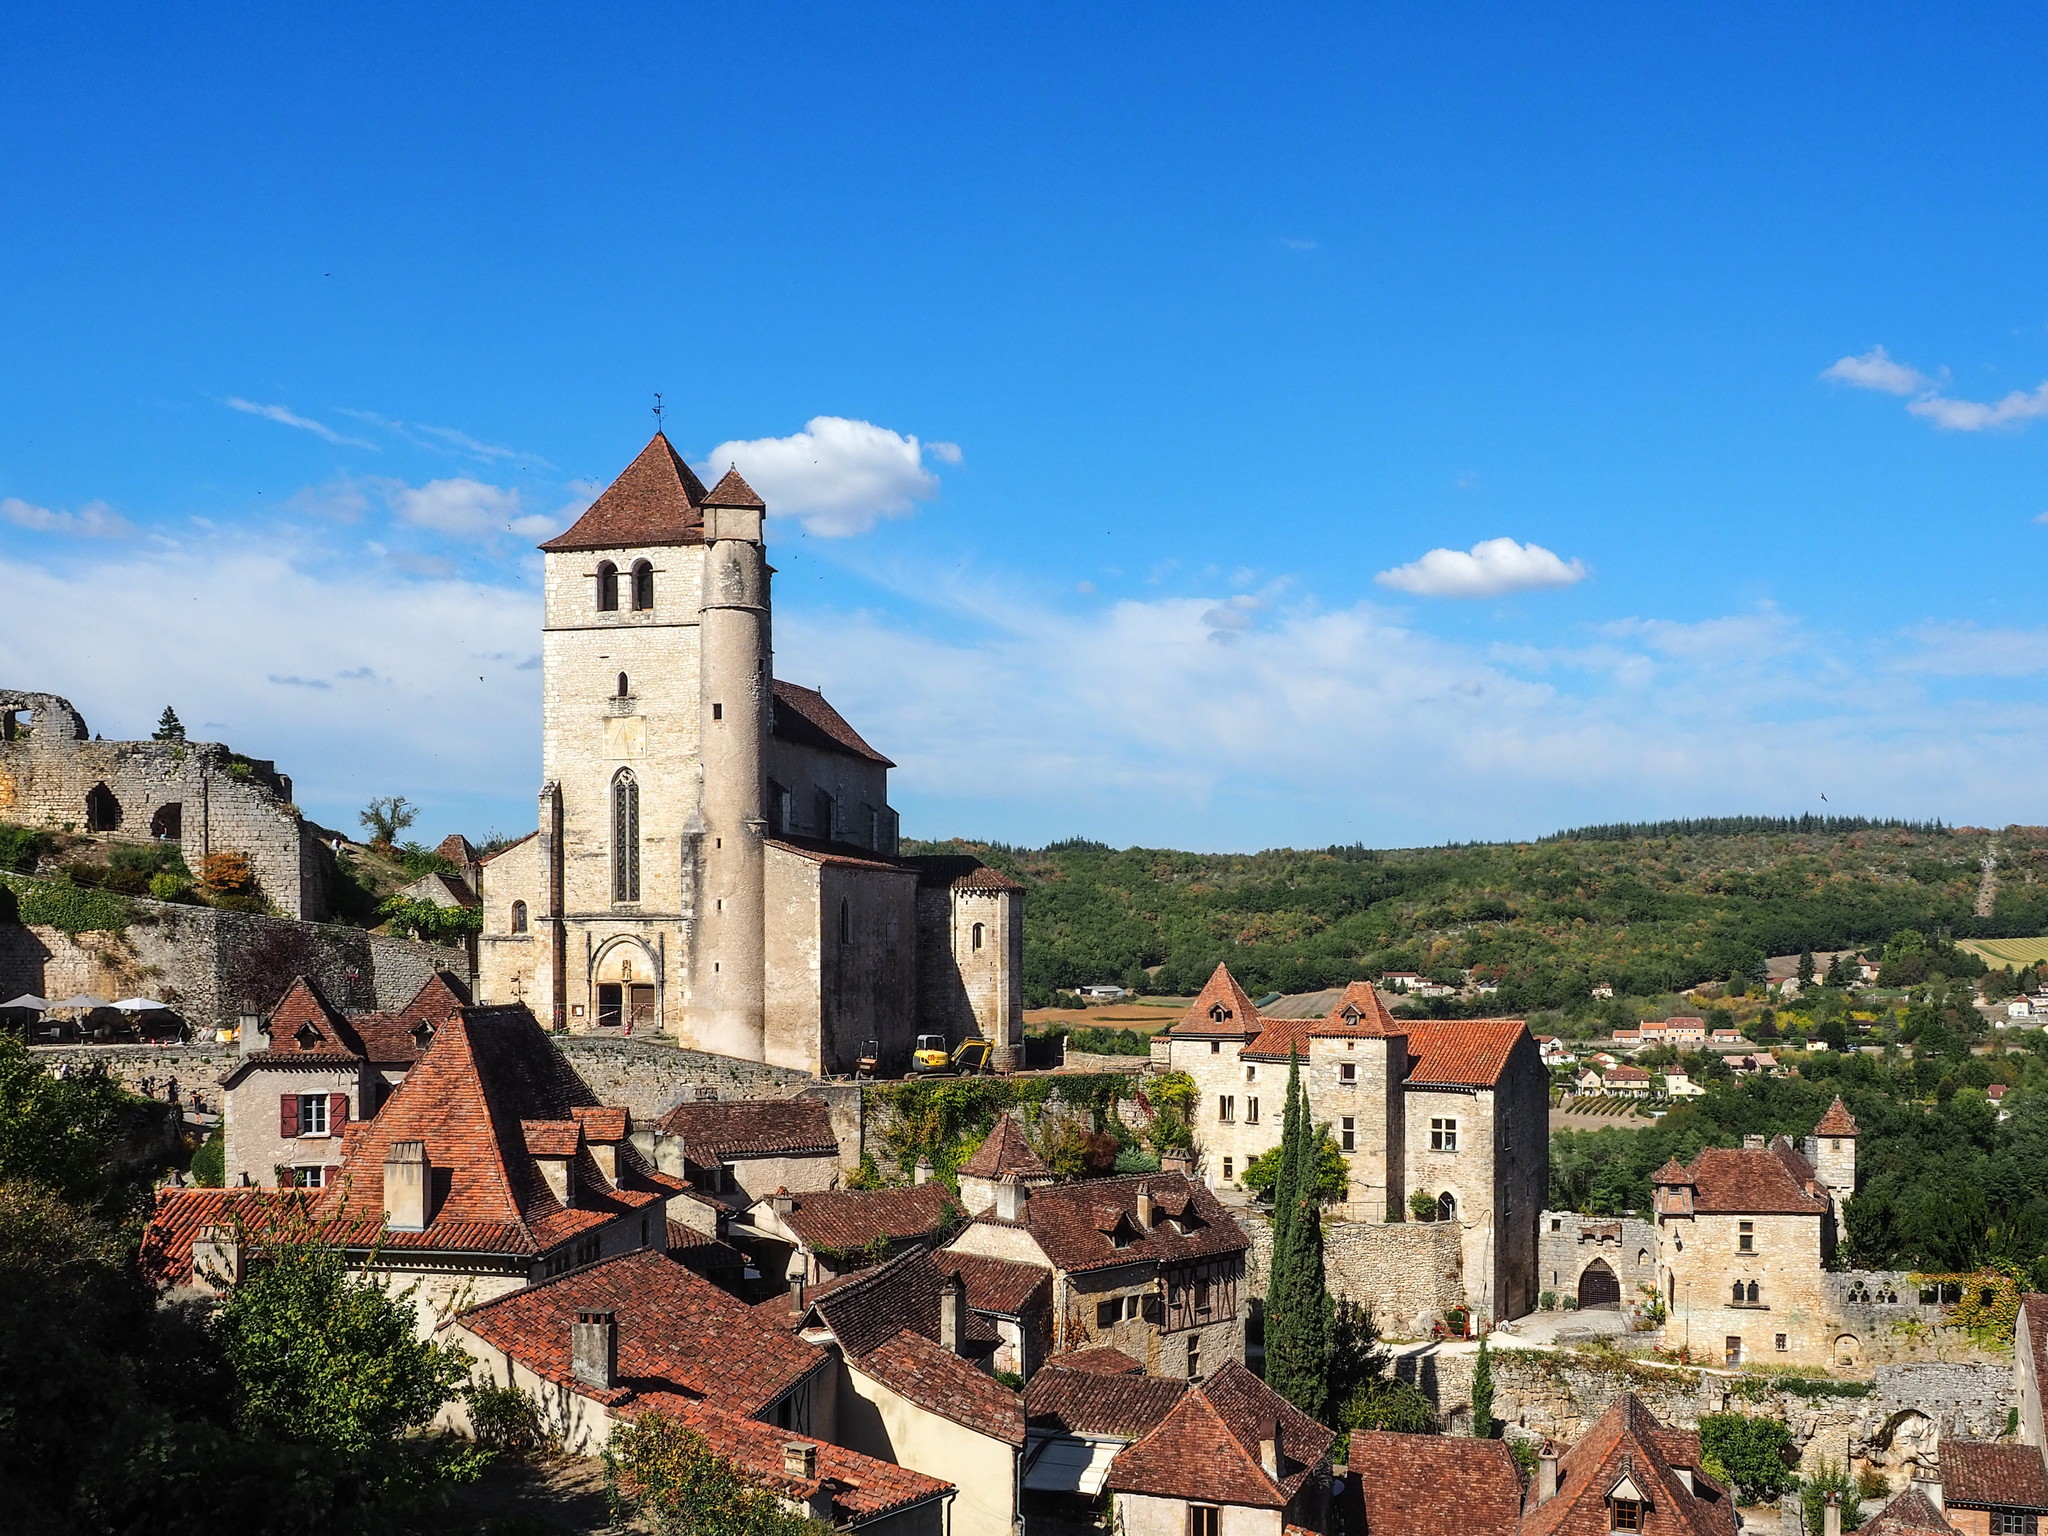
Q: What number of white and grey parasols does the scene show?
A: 3